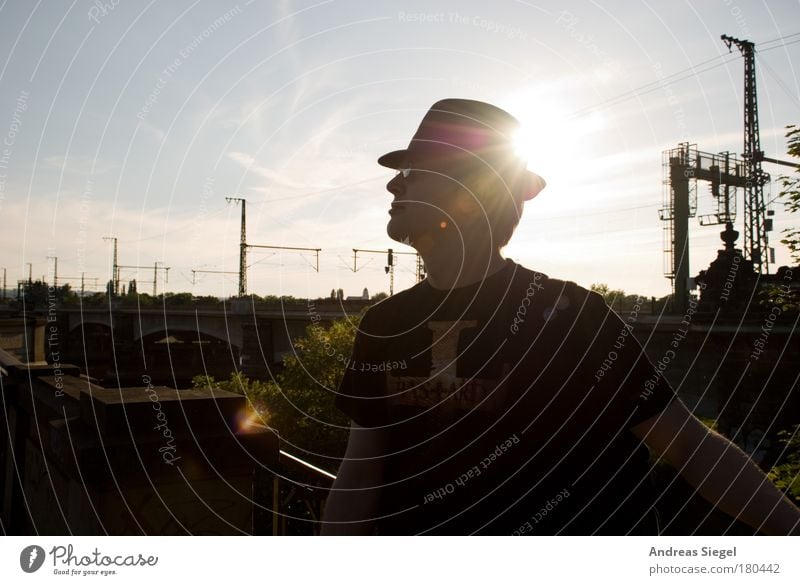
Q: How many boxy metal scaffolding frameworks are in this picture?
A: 1